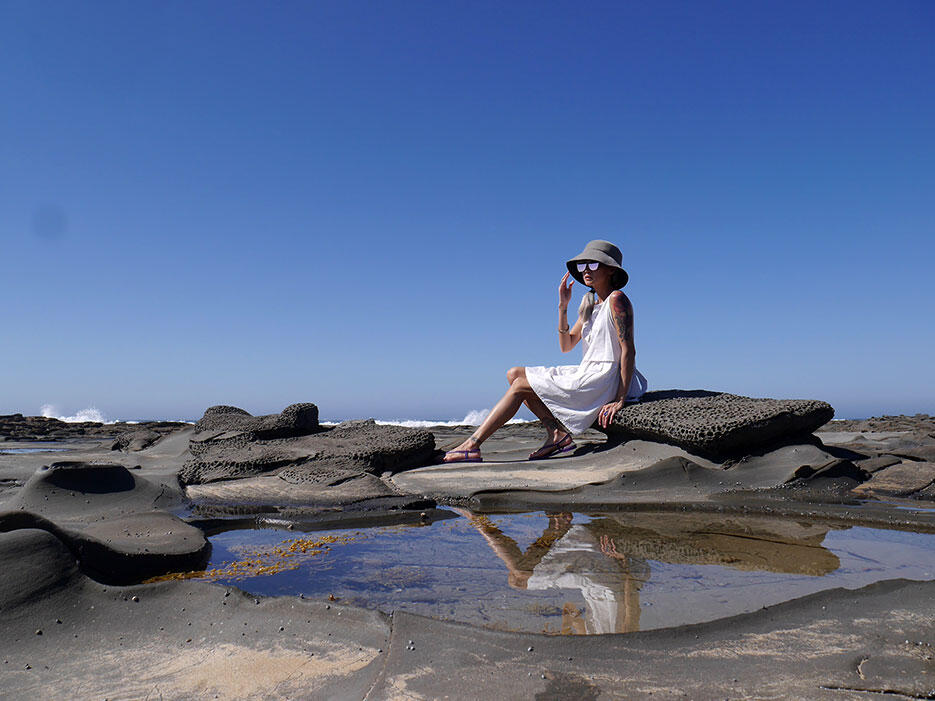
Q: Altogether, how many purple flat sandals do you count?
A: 2